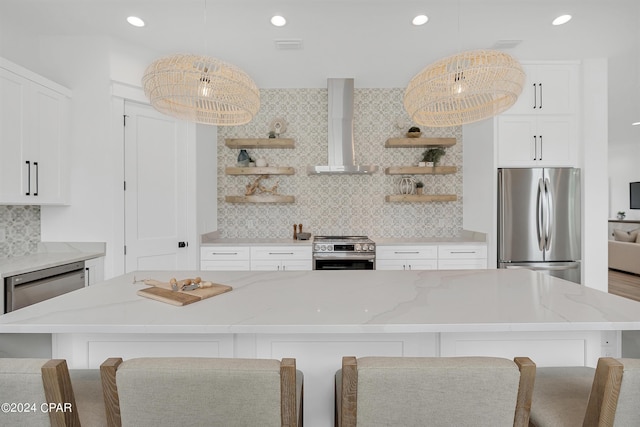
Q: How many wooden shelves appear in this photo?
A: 6